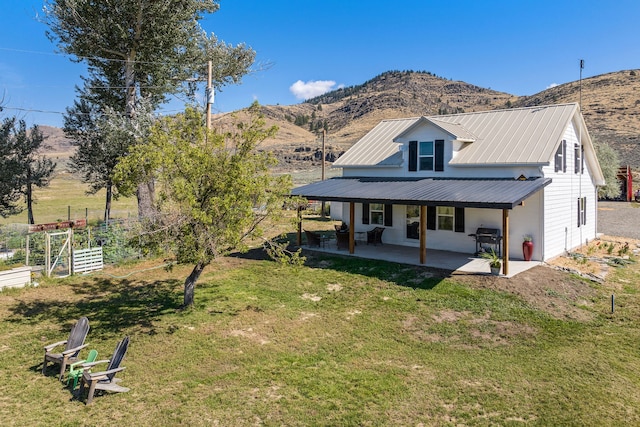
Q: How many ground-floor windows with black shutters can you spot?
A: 3